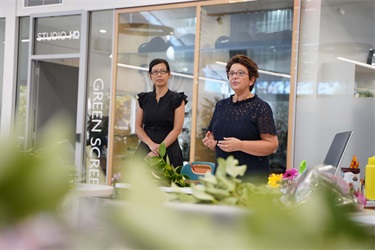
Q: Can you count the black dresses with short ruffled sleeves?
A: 1